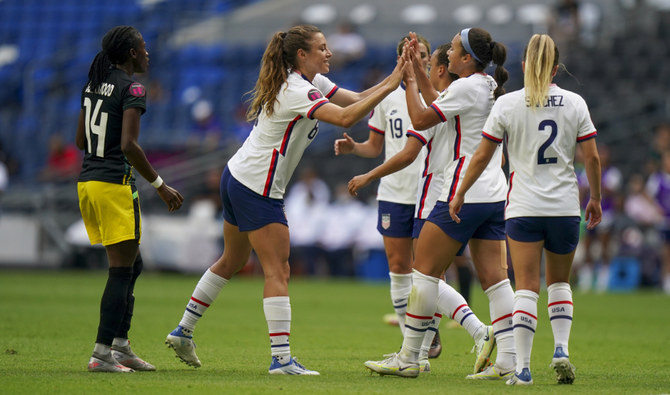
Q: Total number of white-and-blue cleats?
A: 4